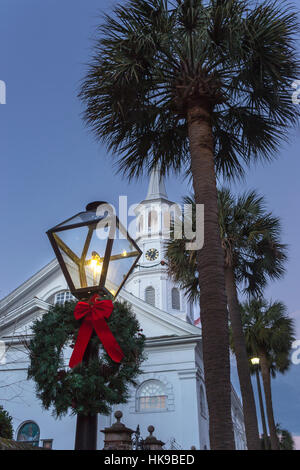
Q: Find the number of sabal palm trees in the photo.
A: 3